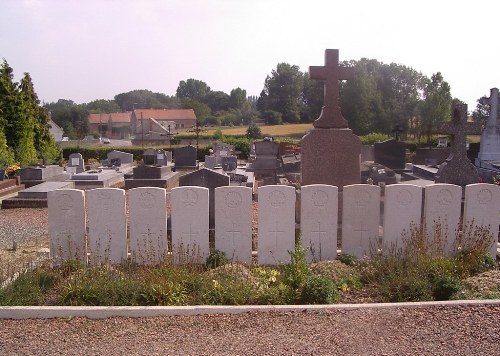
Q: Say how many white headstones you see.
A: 11